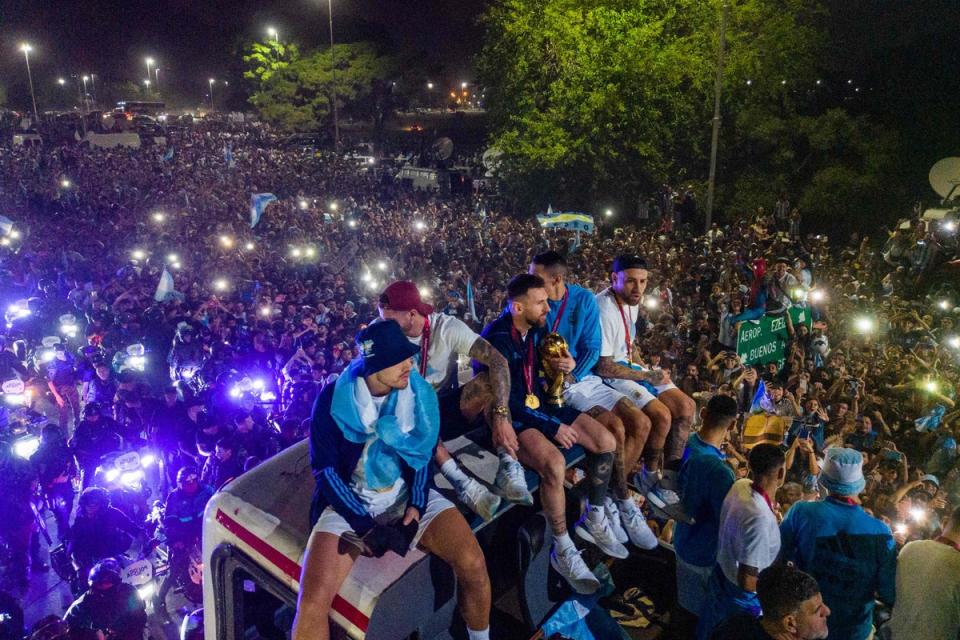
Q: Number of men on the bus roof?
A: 5